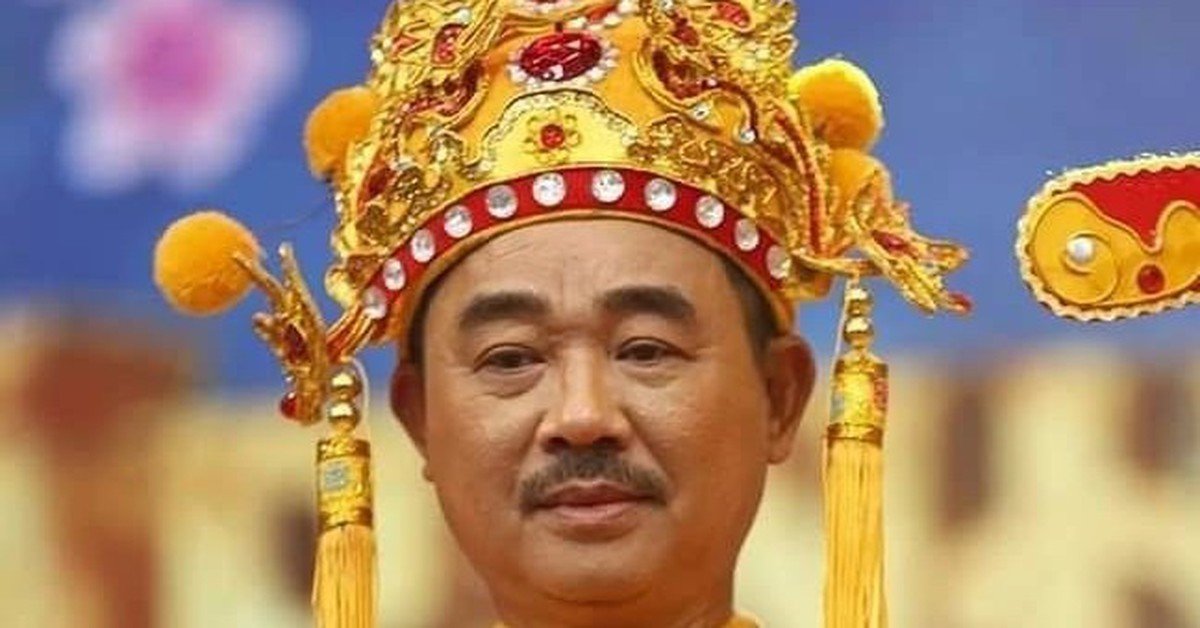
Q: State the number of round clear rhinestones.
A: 11